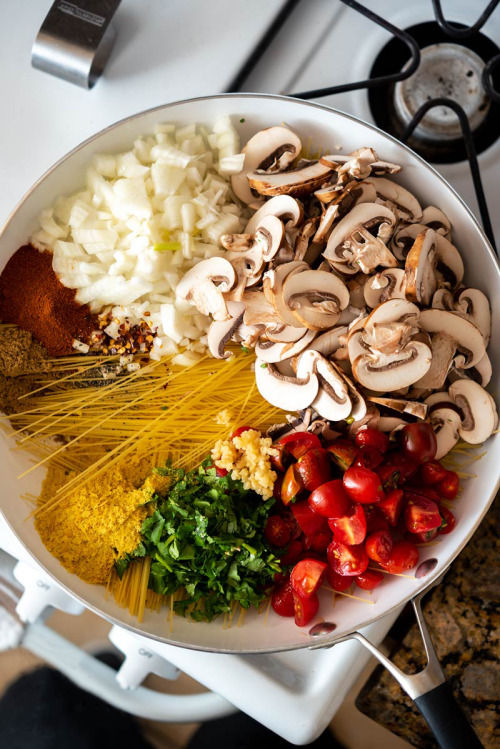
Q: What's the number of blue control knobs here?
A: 0